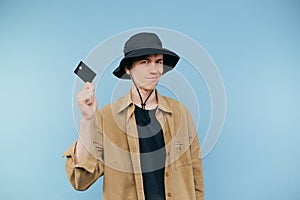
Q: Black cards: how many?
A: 1